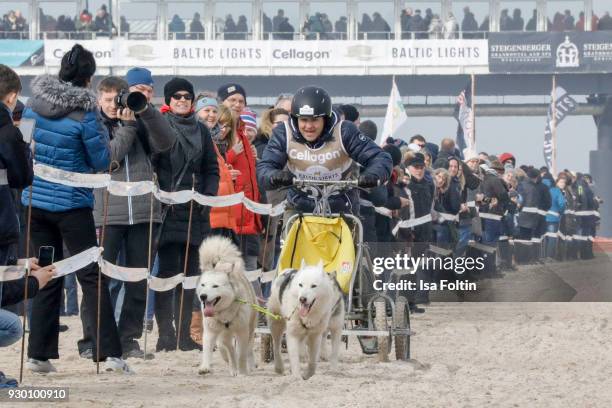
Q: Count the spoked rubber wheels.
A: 3